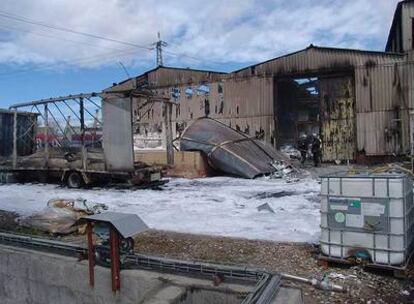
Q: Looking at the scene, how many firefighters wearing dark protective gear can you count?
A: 2